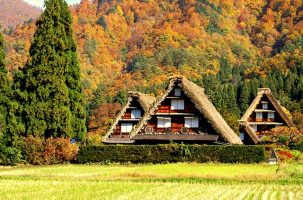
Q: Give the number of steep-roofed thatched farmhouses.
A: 3